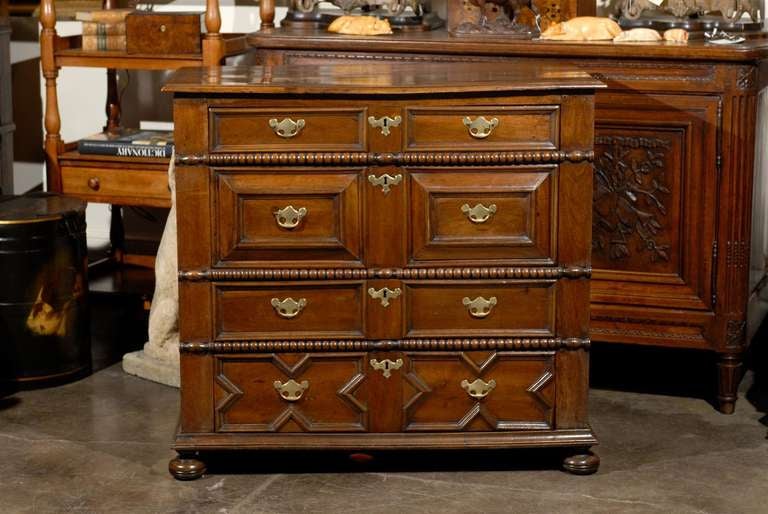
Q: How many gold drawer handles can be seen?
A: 8